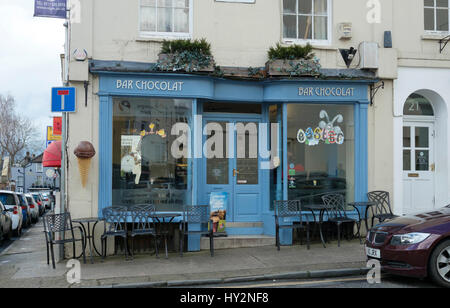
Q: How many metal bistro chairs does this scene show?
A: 7